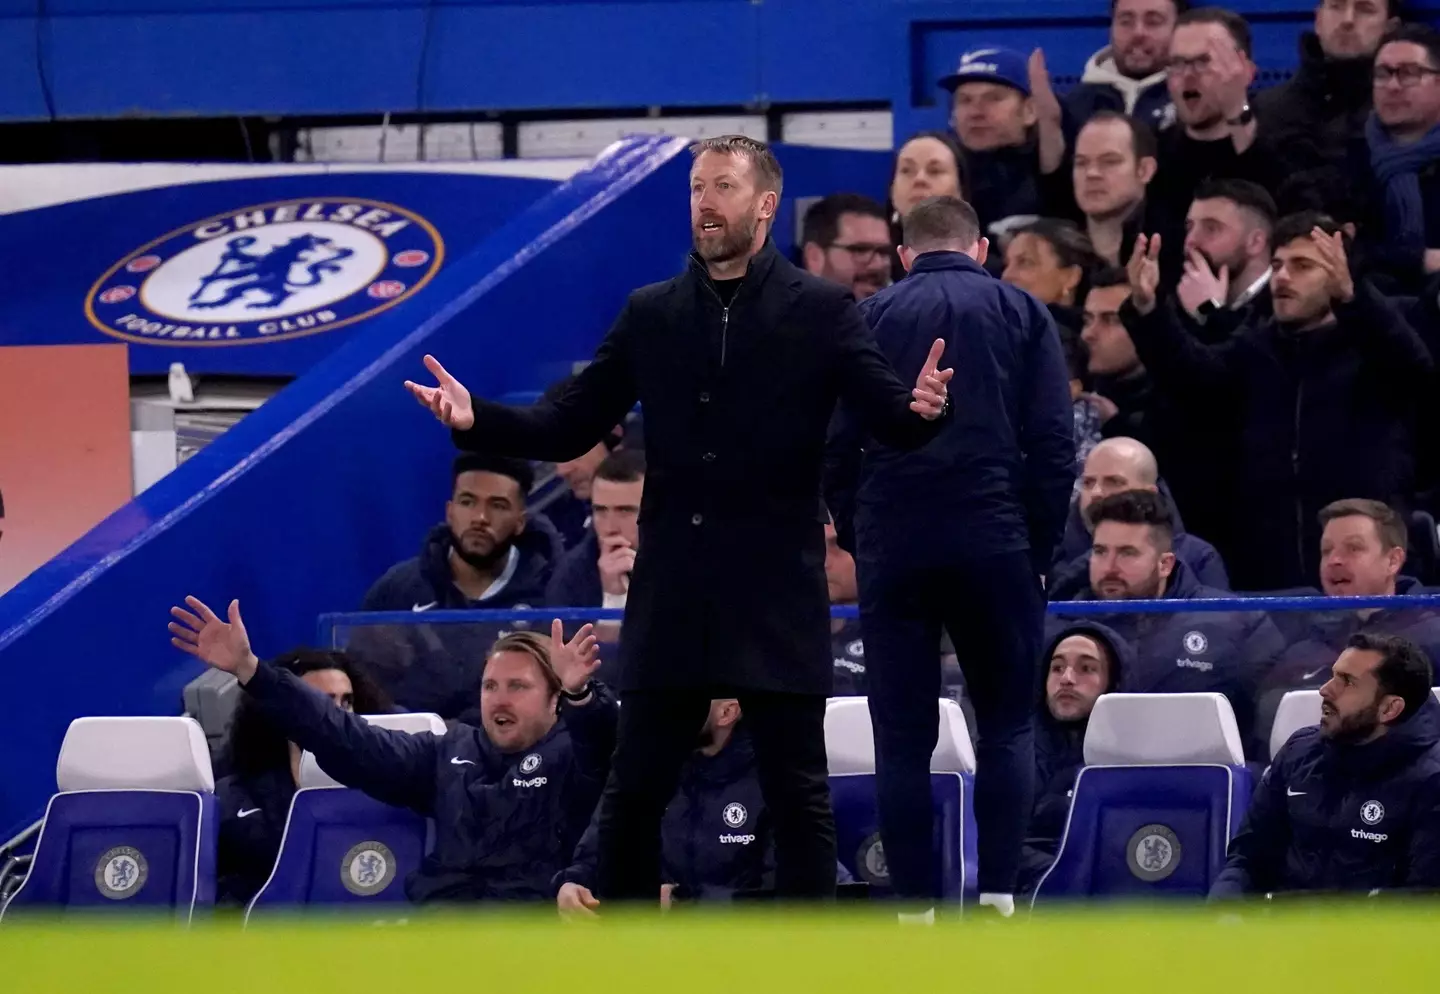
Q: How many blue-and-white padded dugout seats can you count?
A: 5